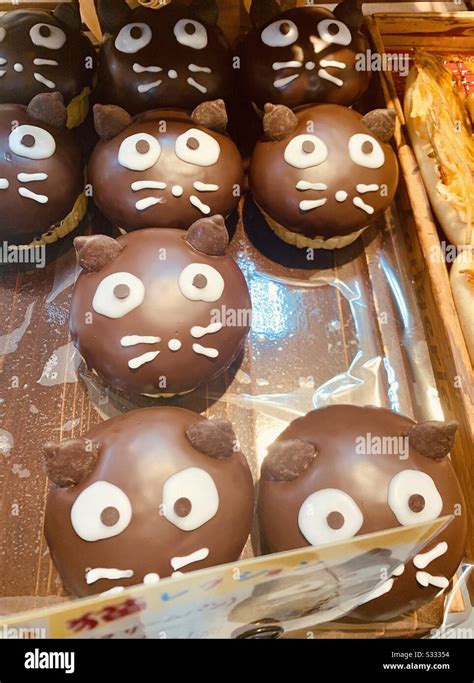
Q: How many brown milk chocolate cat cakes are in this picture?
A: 6